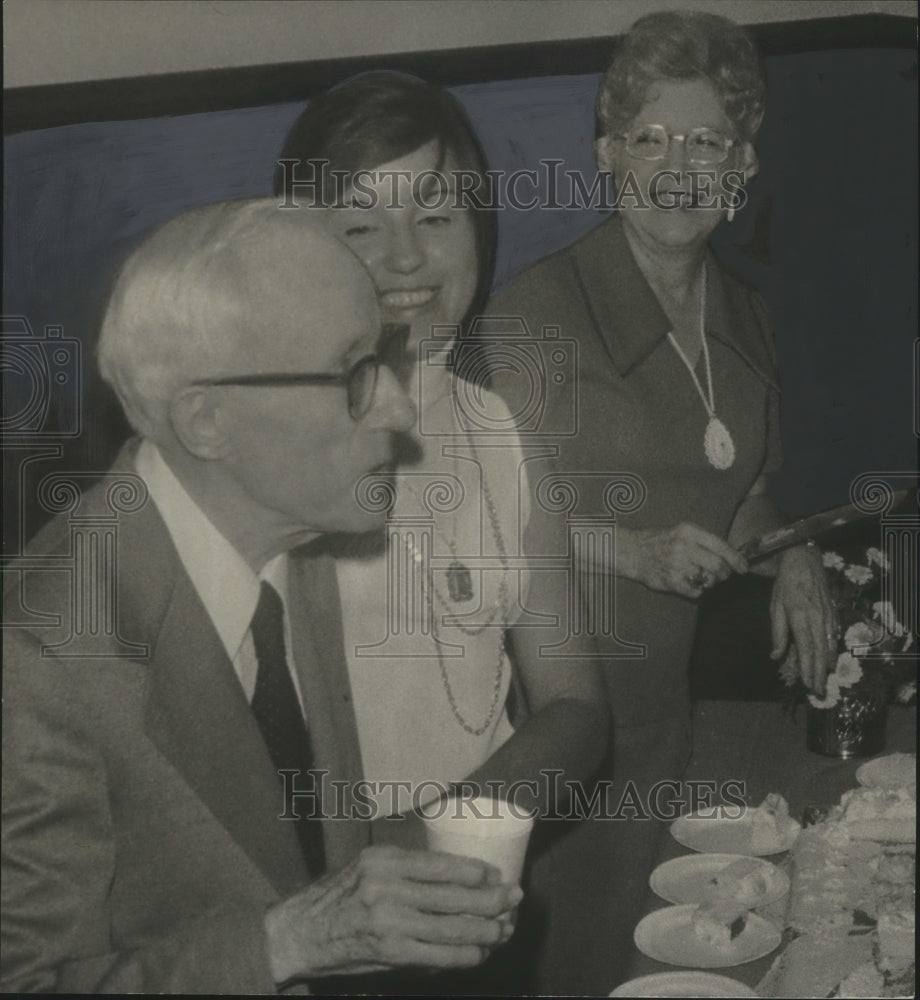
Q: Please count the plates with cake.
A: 3